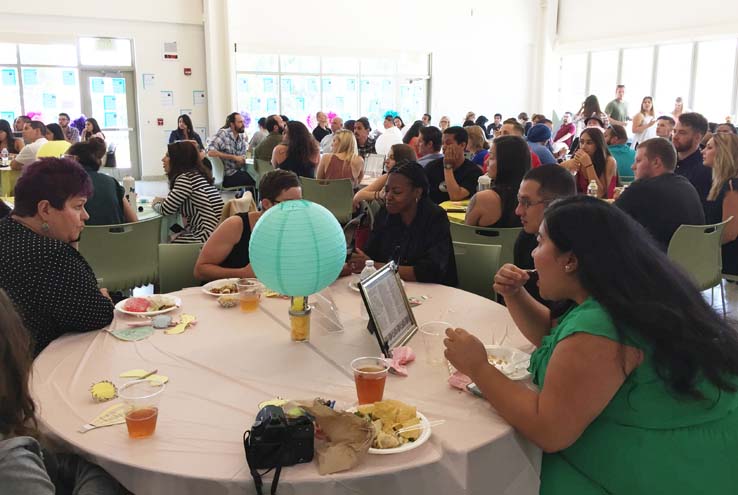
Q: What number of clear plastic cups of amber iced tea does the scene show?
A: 3